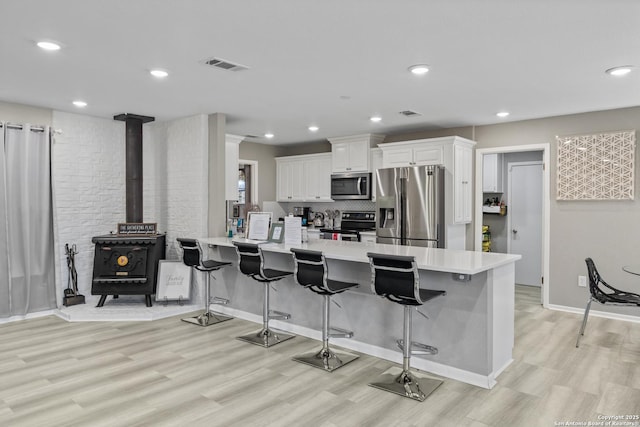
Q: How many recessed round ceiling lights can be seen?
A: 9